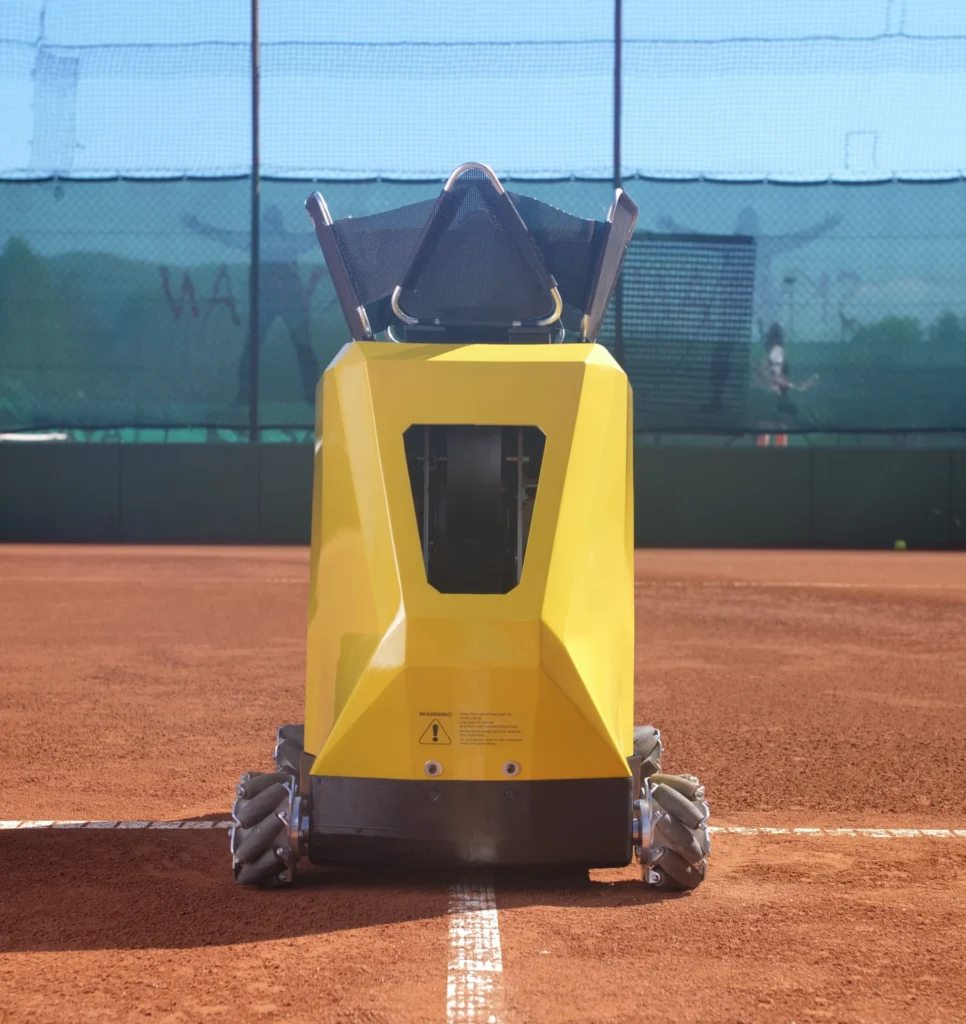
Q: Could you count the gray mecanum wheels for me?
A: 4